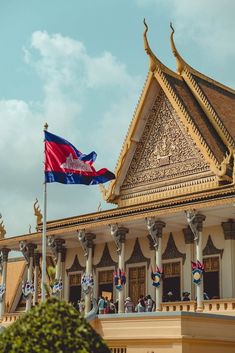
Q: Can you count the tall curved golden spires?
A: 2